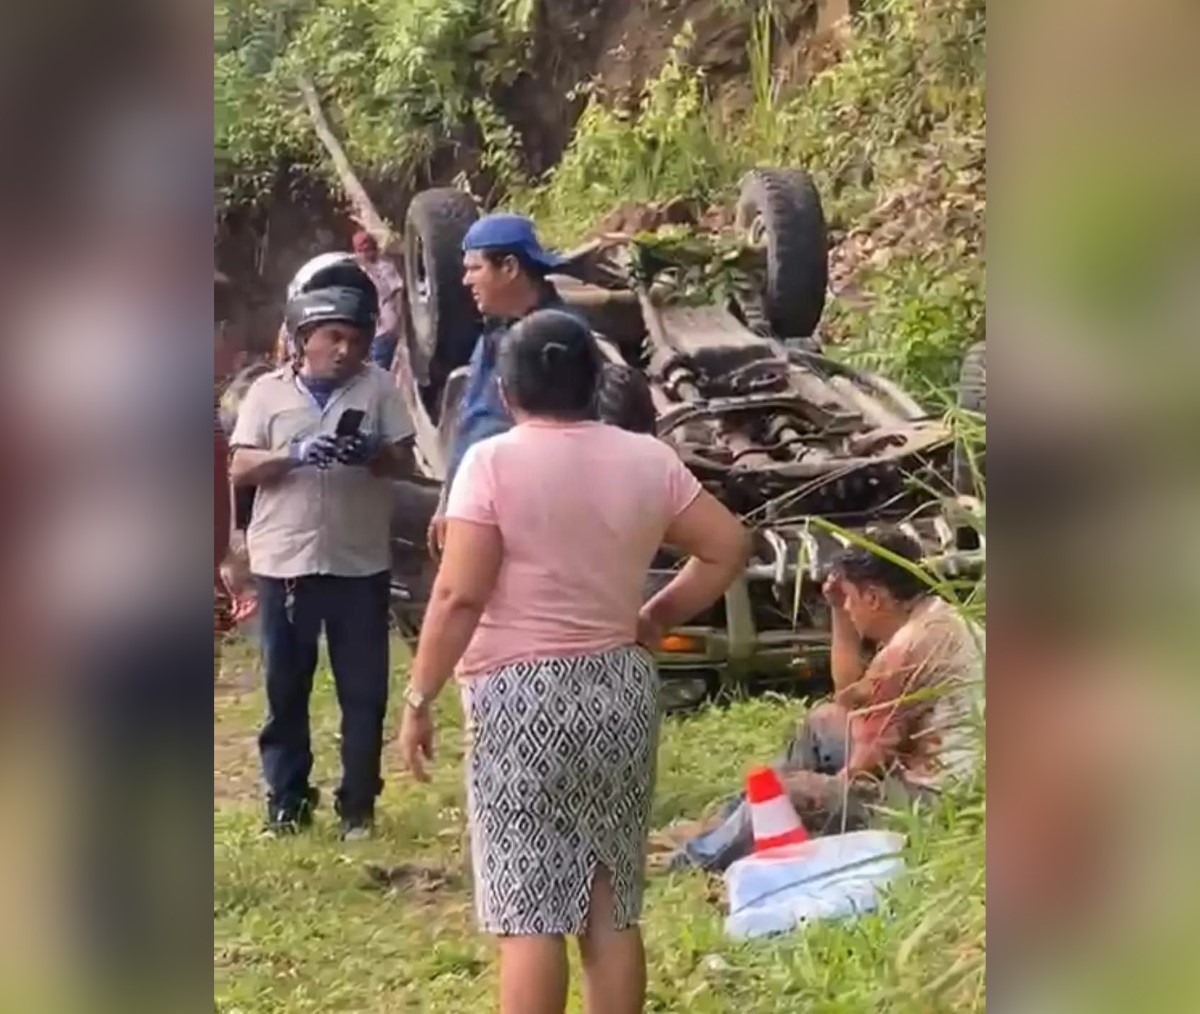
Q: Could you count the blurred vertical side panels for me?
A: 2